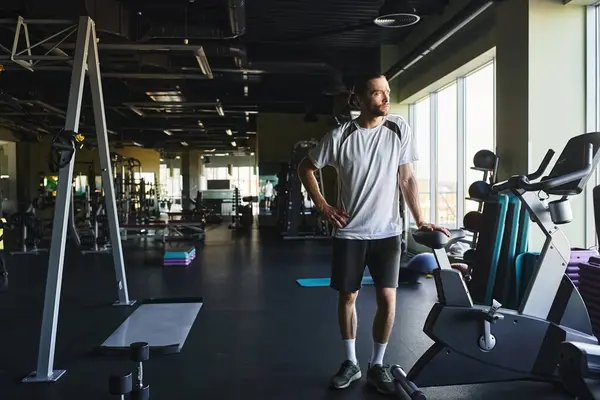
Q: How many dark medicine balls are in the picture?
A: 4